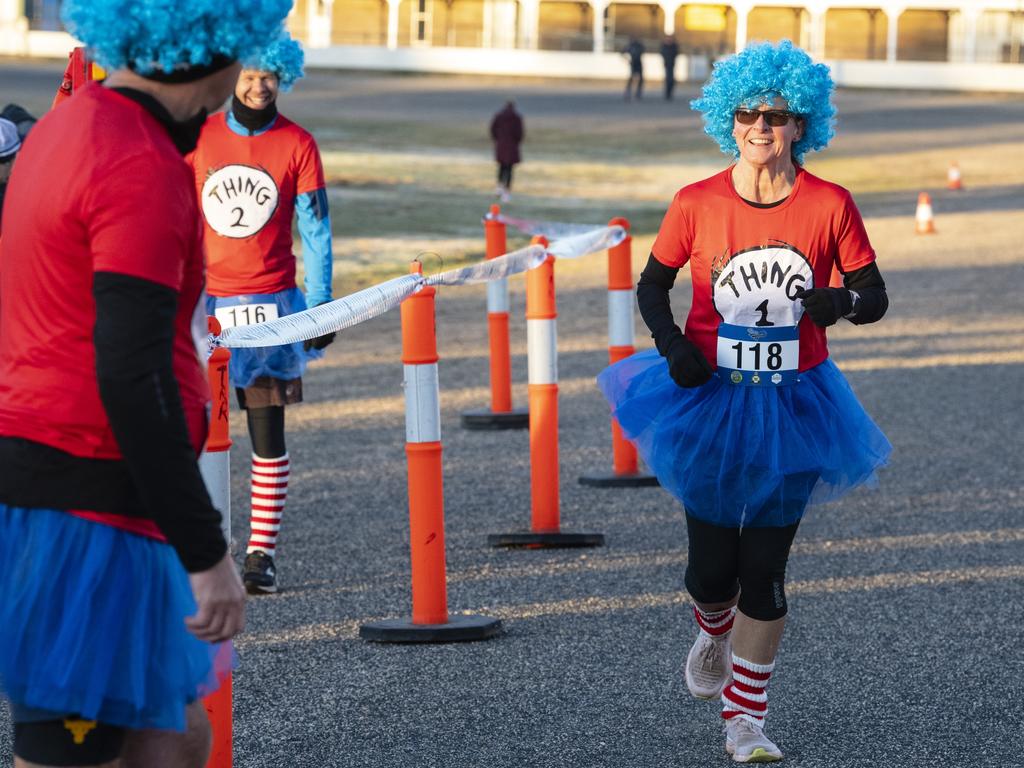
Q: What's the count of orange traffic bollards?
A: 5